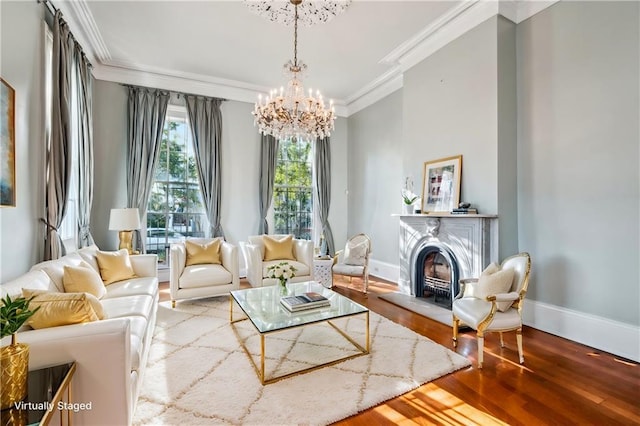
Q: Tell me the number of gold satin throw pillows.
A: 5